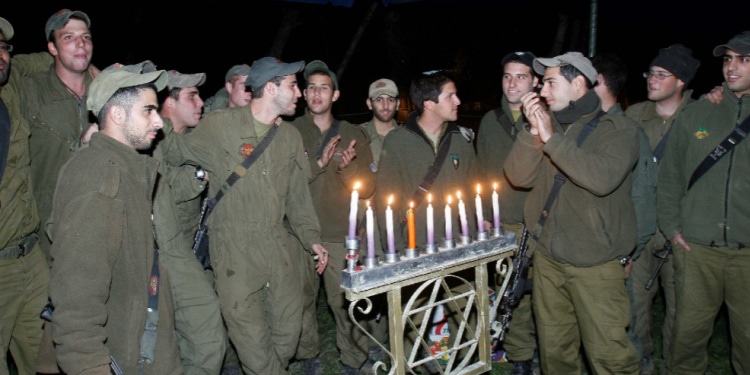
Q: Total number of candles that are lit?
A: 9